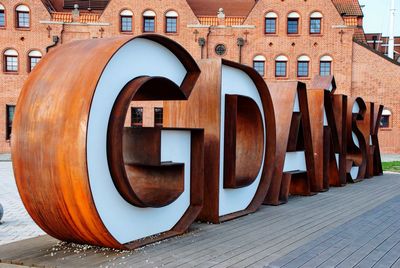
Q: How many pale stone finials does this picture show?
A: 2